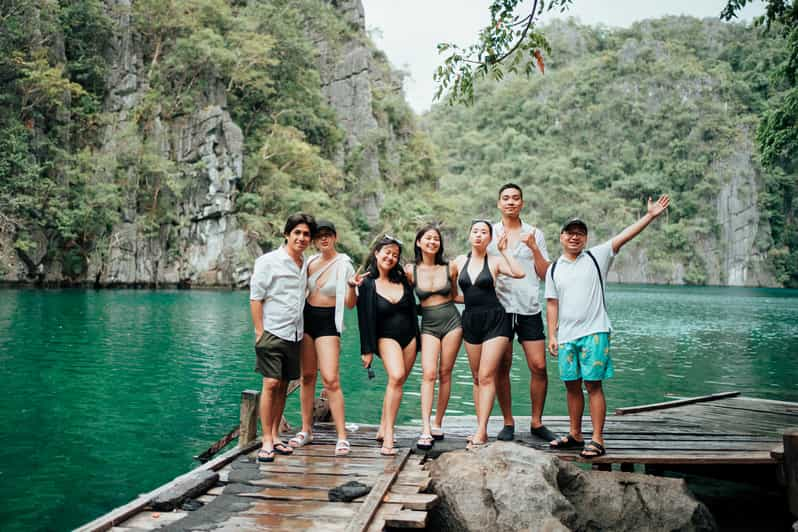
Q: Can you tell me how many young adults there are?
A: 7